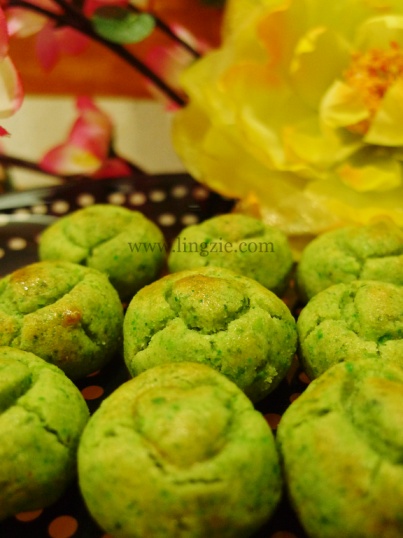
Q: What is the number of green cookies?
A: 9